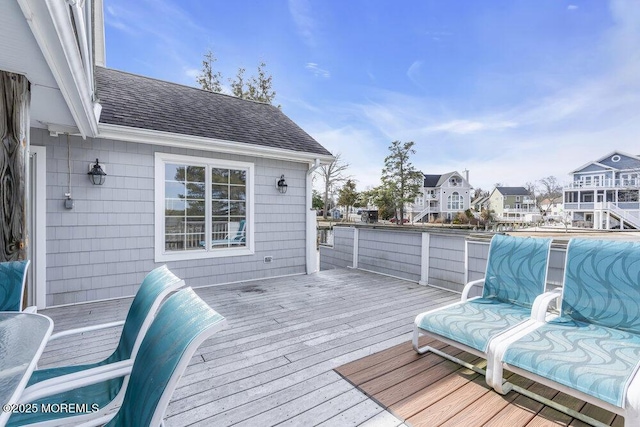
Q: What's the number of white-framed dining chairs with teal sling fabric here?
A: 3